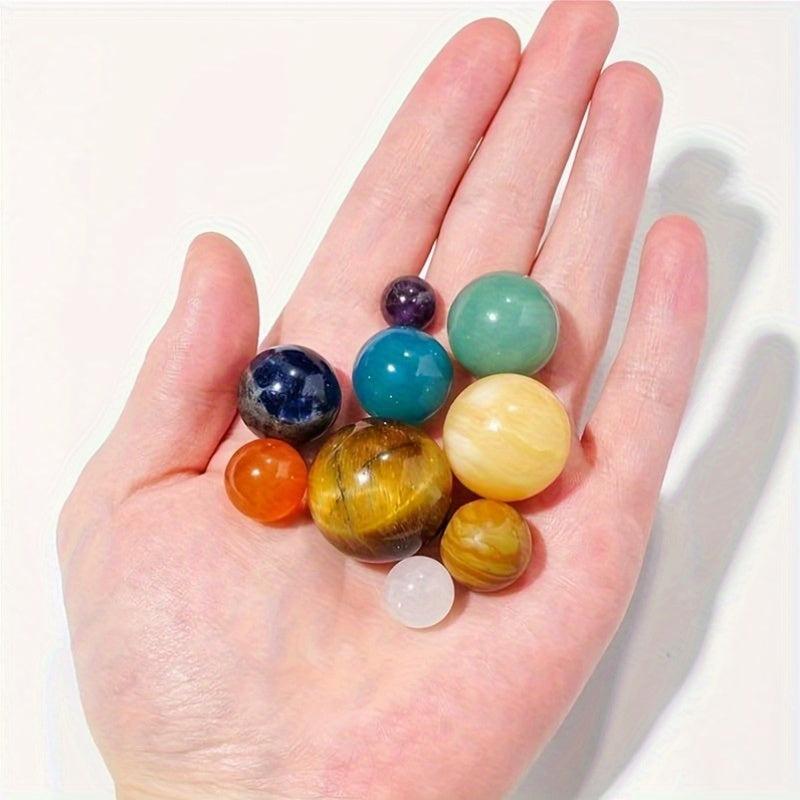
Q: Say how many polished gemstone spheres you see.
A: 9